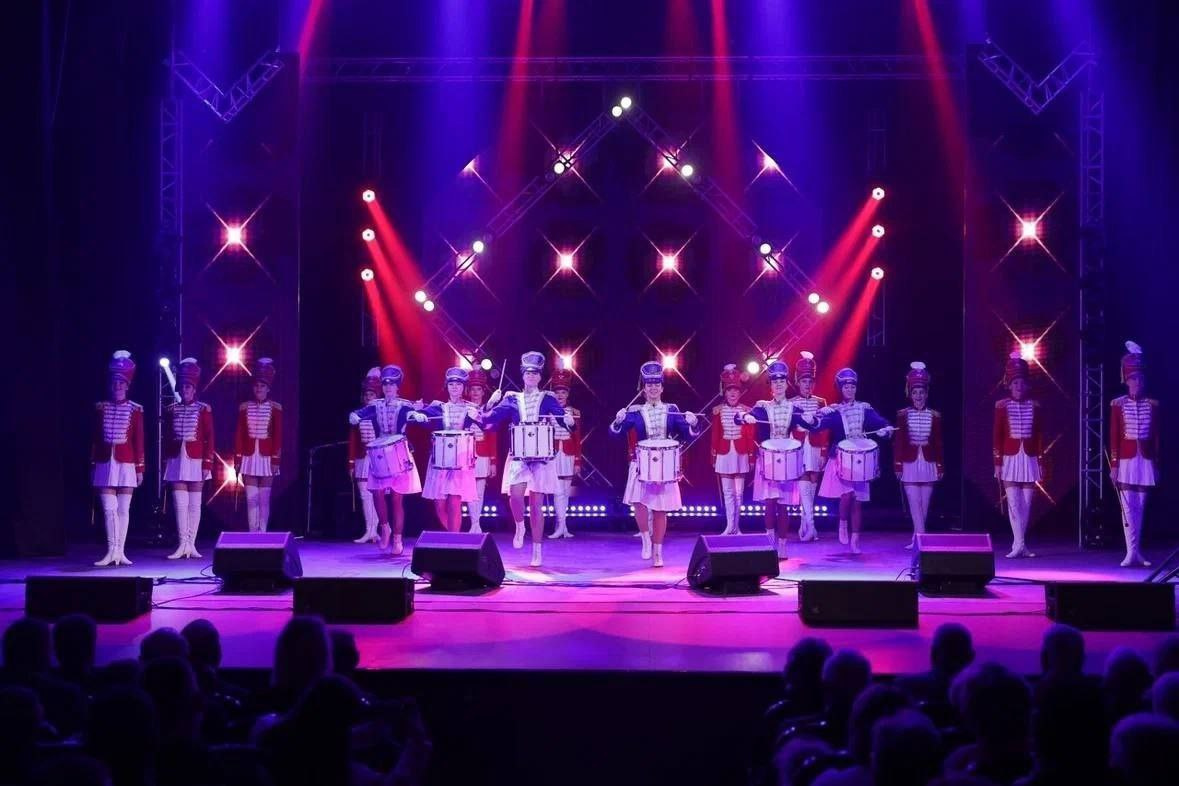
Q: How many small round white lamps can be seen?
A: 12